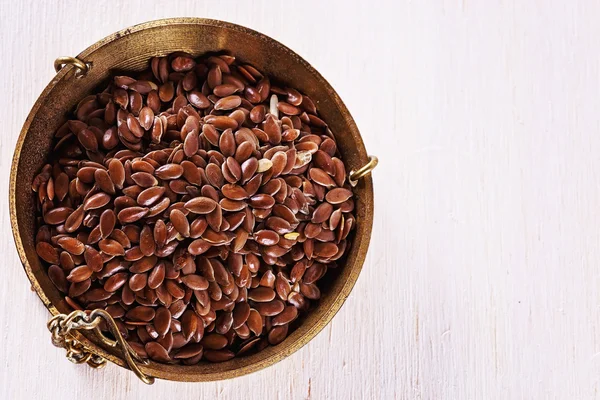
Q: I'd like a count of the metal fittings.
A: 3